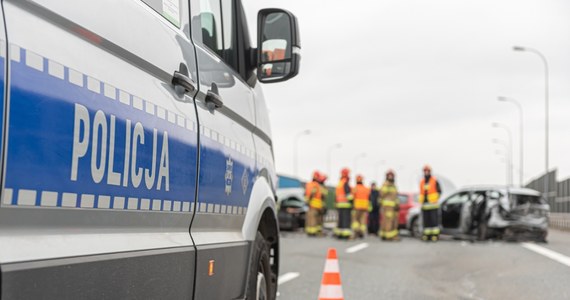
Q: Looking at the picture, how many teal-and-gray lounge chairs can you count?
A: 0